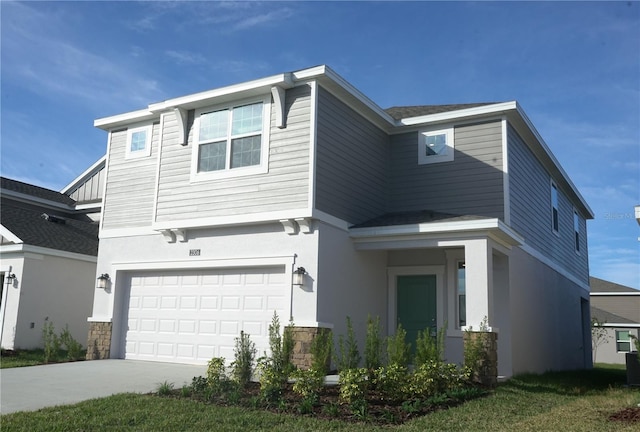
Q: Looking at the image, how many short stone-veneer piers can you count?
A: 3